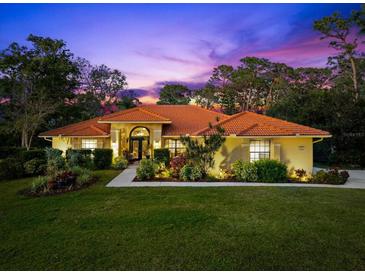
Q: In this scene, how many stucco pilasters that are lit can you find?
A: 2